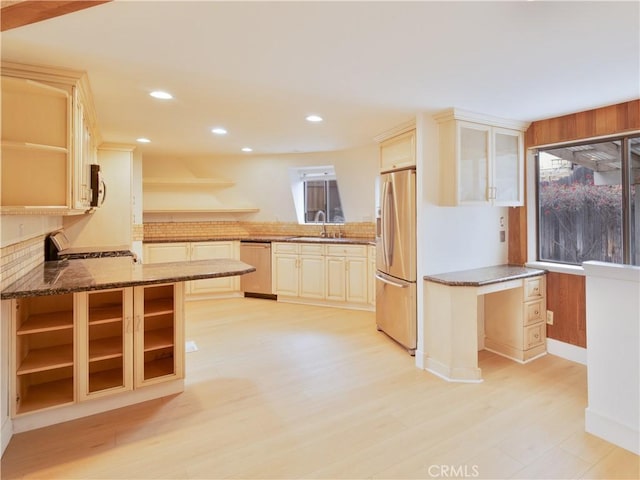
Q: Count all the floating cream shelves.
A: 2